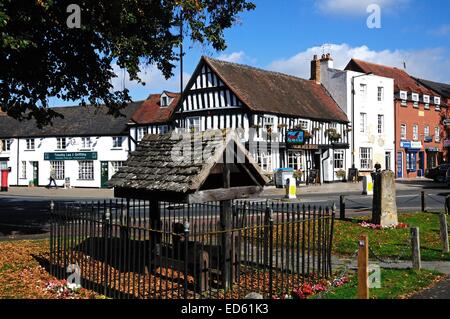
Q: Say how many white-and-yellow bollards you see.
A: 2